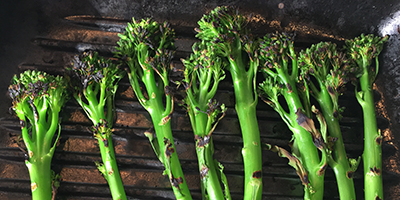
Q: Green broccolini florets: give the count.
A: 8